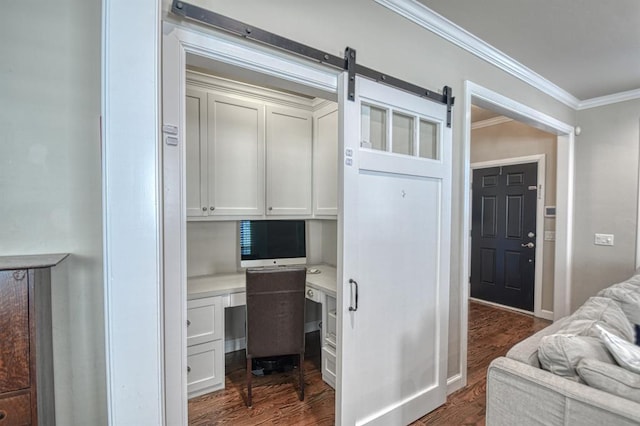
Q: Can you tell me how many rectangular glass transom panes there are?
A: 3